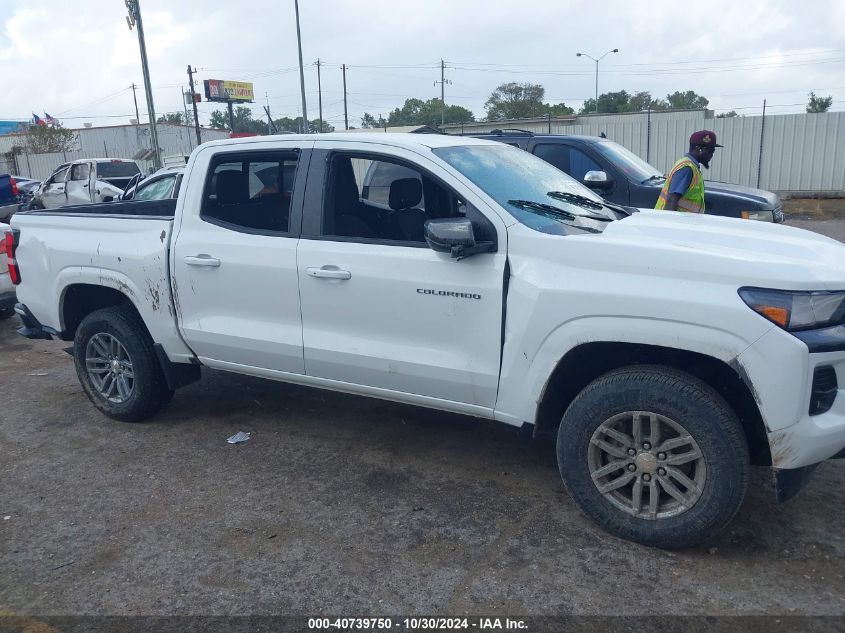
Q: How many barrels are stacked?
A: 0